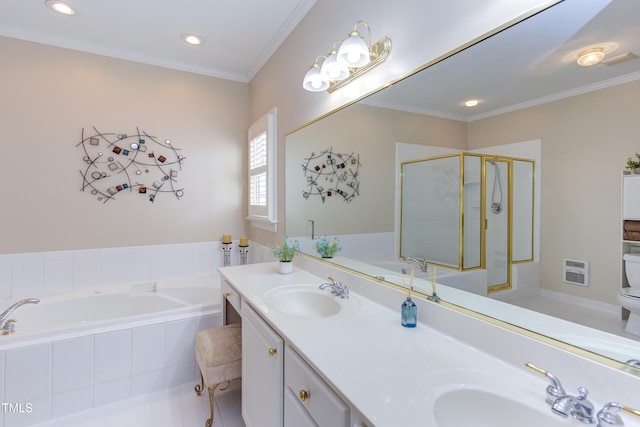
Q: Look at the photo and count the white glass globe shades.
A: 3